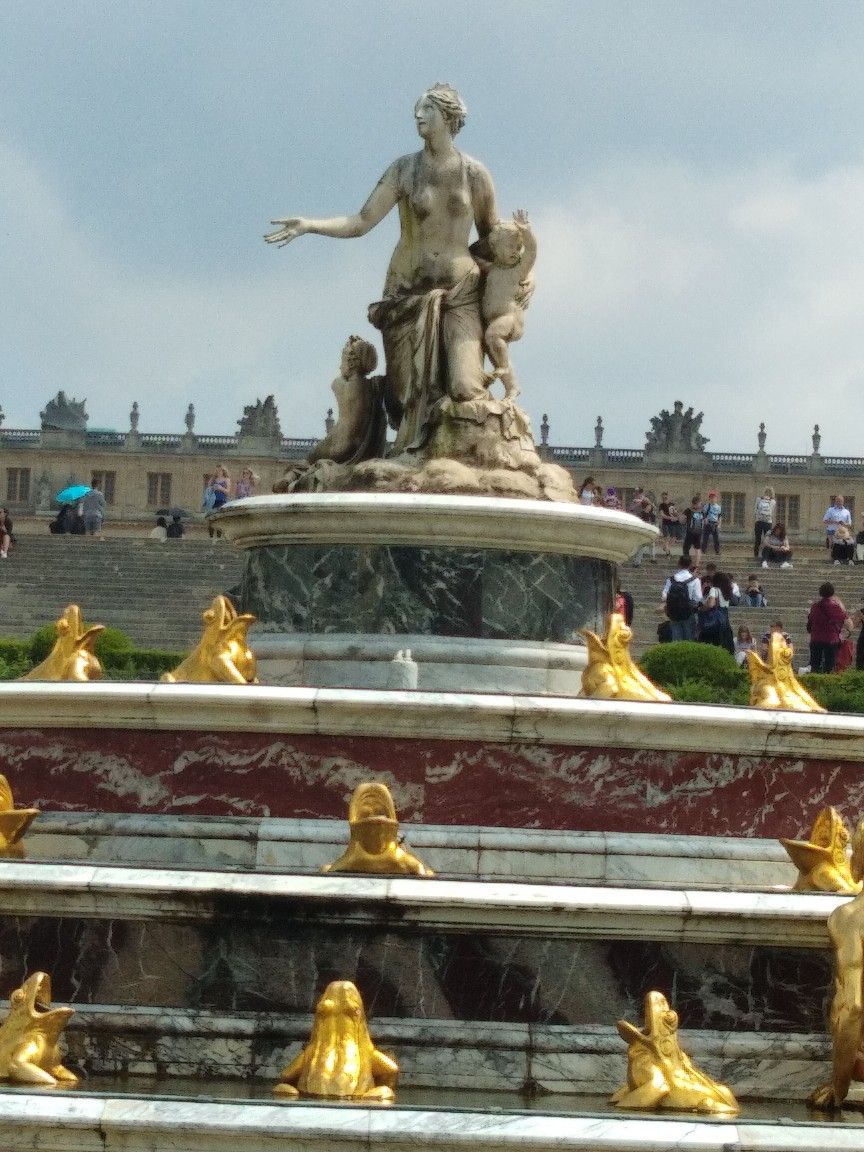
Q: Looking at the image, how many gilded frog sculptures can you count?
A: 10